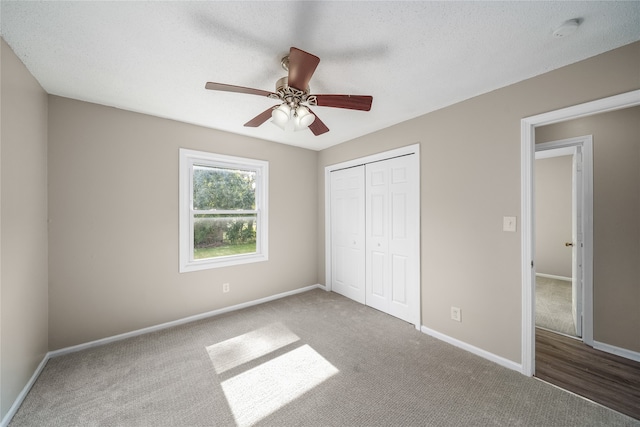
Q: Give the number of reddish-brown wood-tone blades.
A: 5